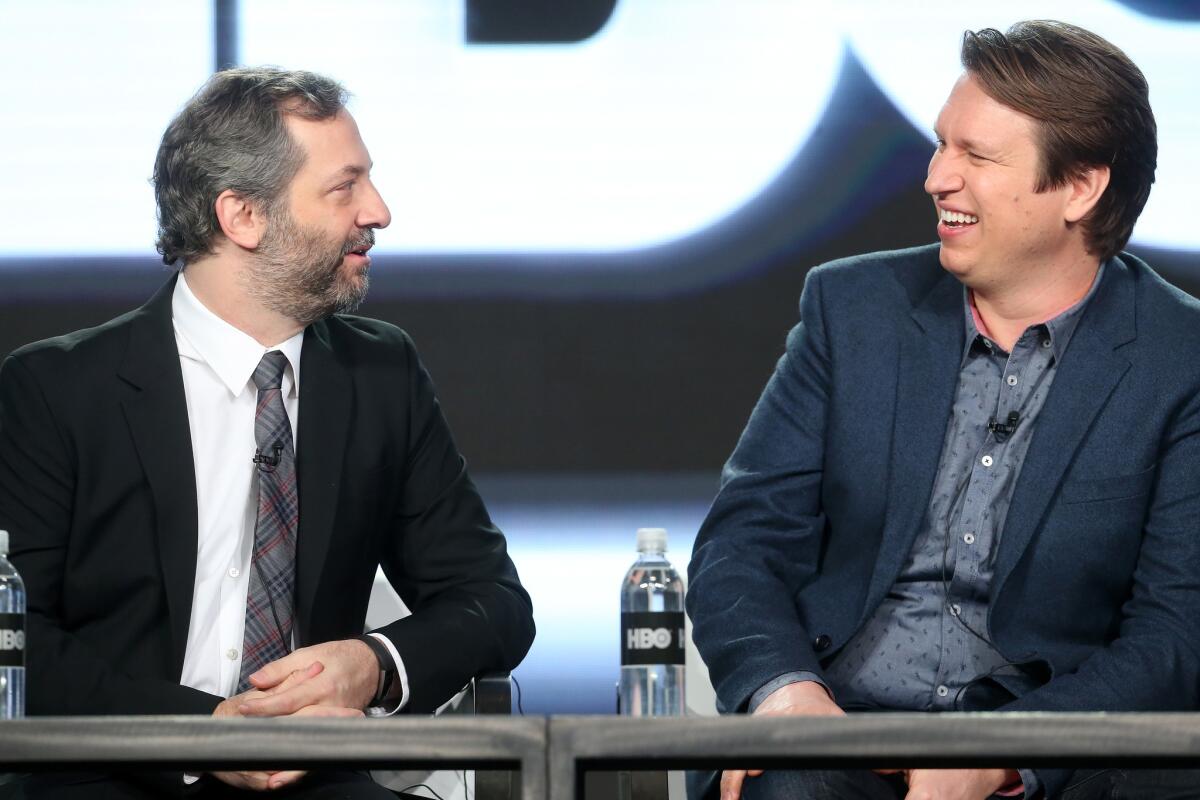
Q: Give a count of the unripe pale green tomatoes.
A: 0